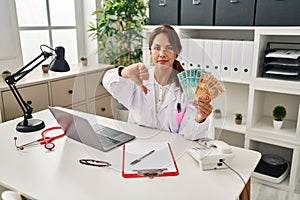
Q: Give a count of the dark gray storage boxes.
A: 4